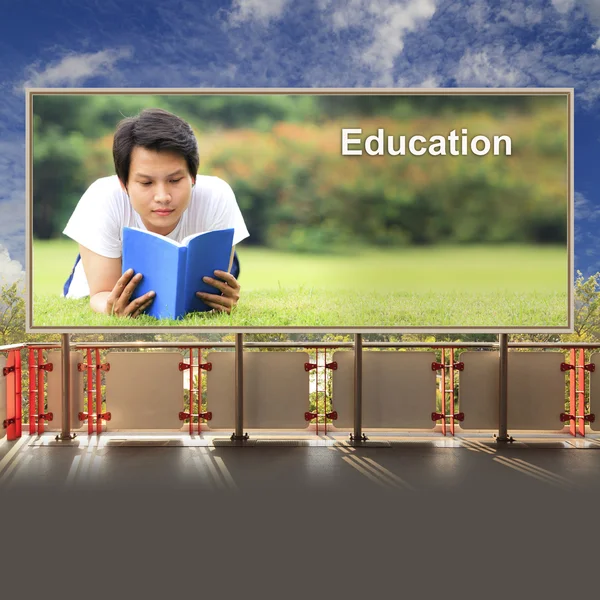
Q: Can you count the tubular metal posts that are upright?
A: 4